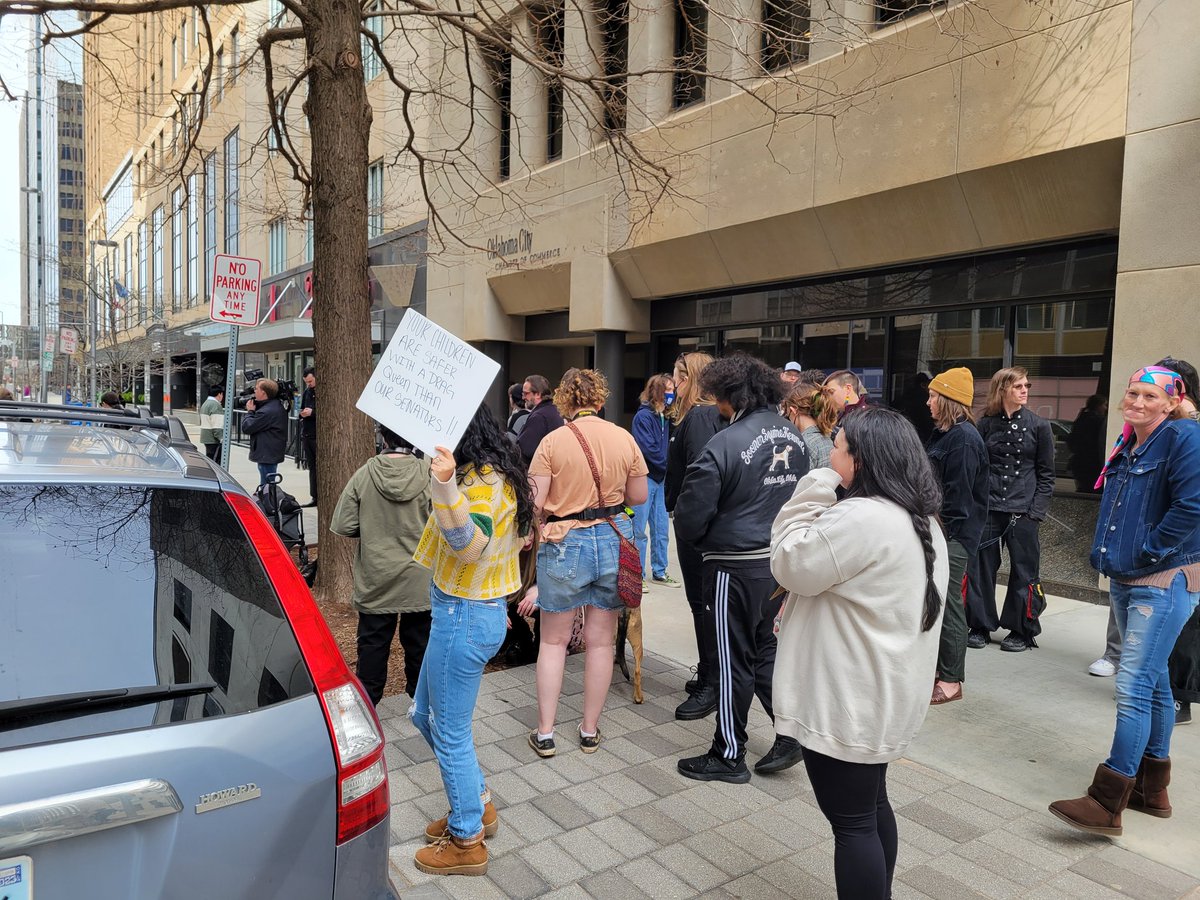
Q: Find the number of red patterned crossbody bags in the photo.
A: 1